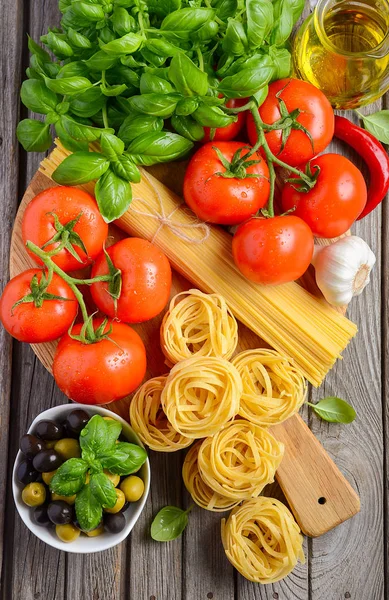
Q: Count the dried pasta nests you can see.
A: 7